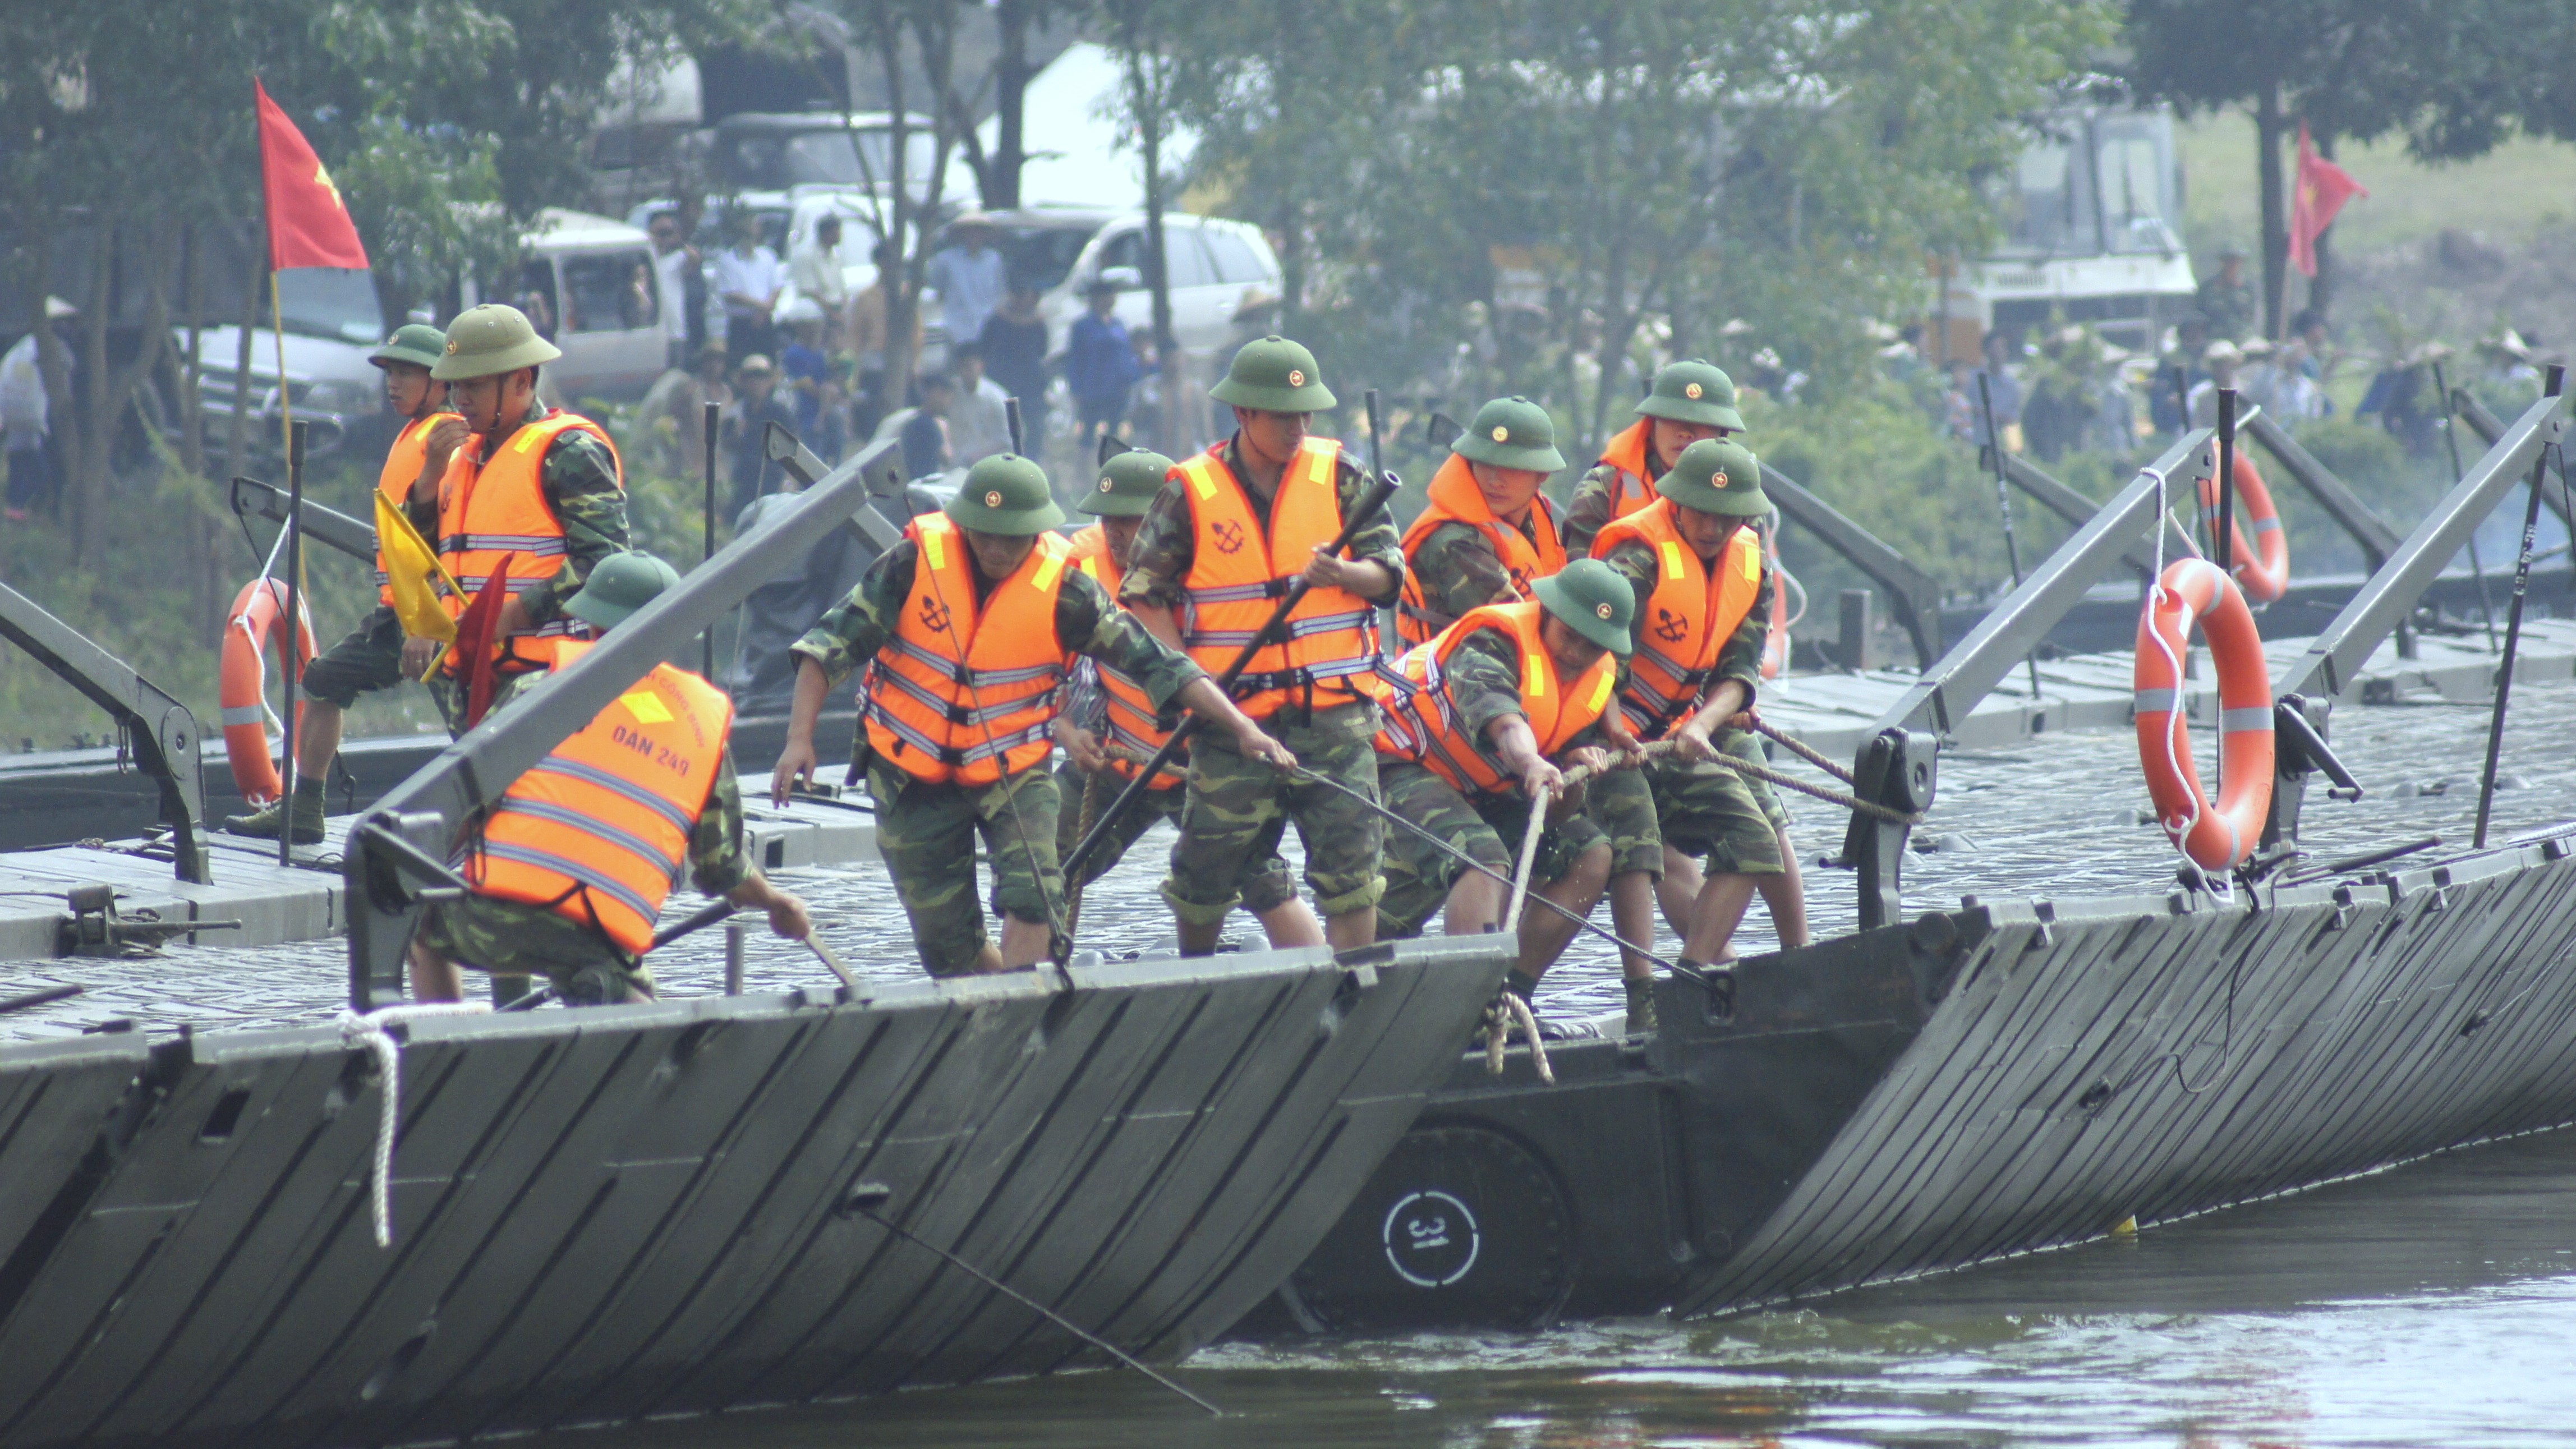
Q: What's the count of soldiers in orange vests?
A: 10